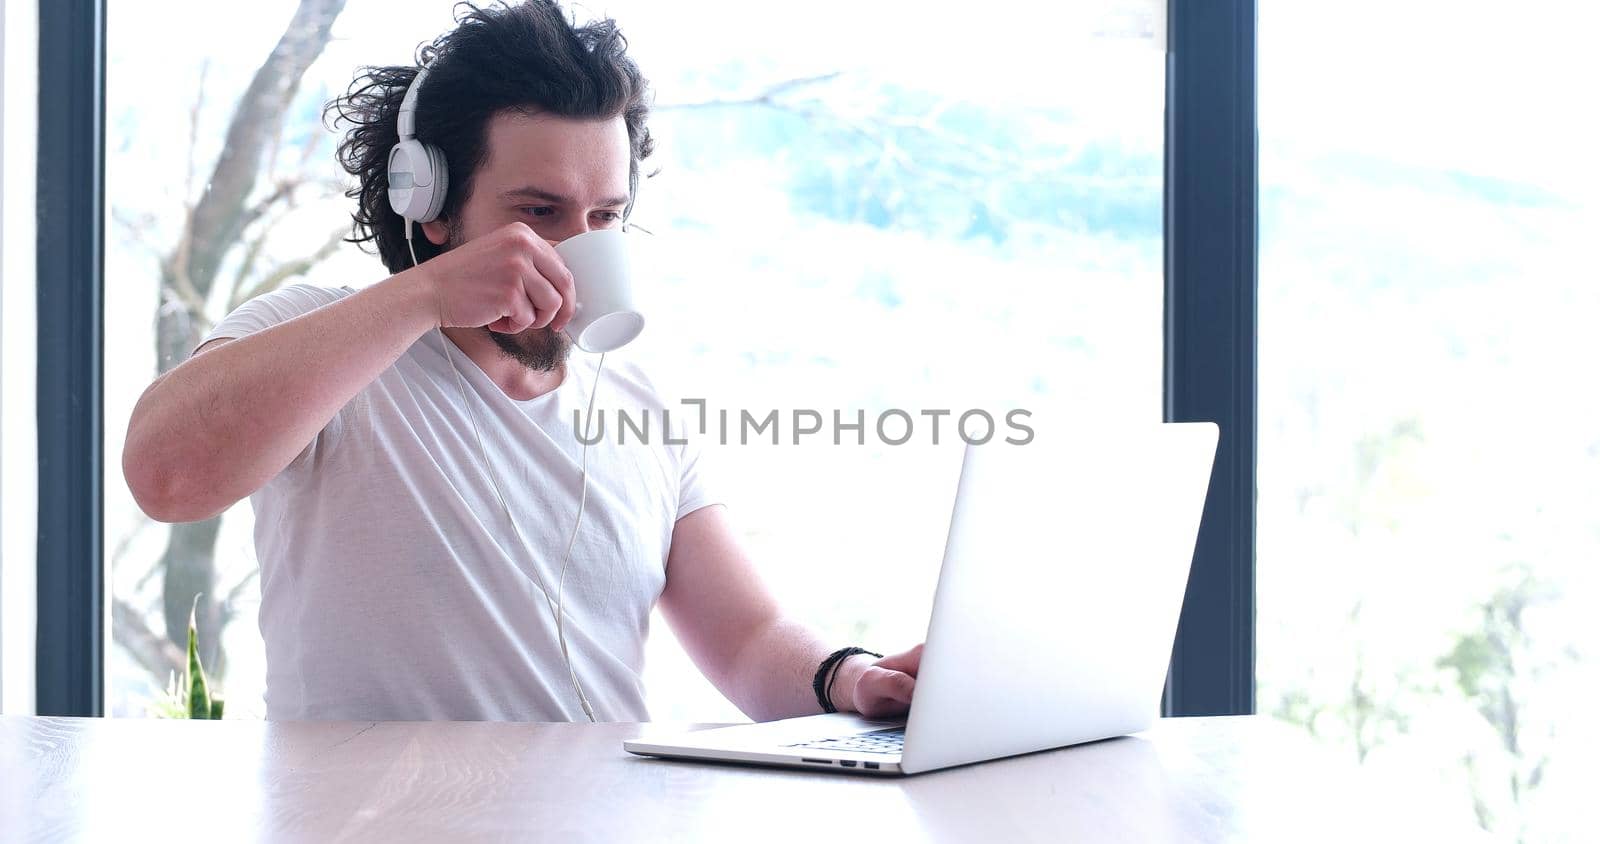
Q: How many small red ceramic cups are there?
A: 0